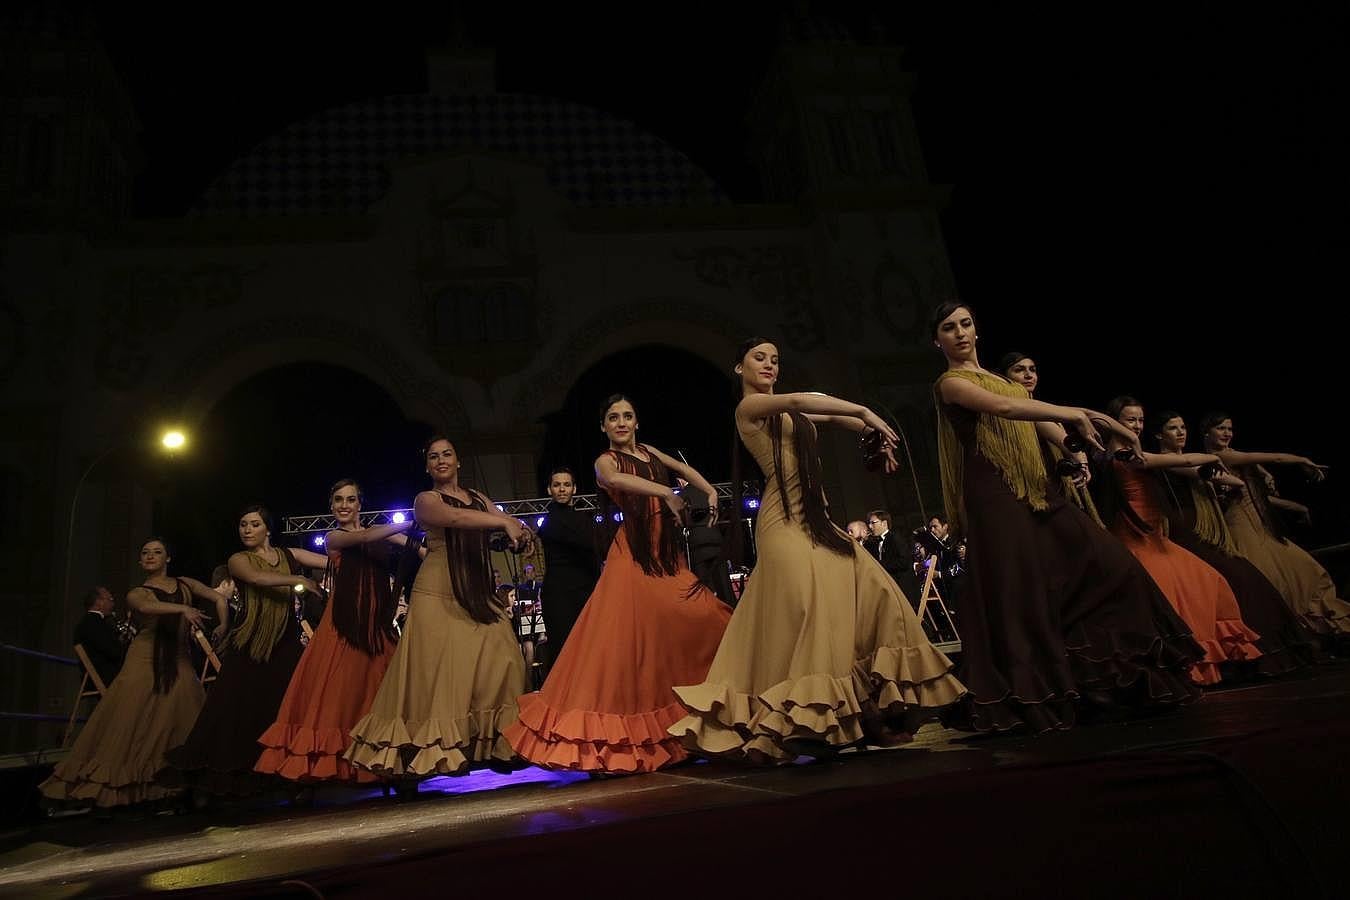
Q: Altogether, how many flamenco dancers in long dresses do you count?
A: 11